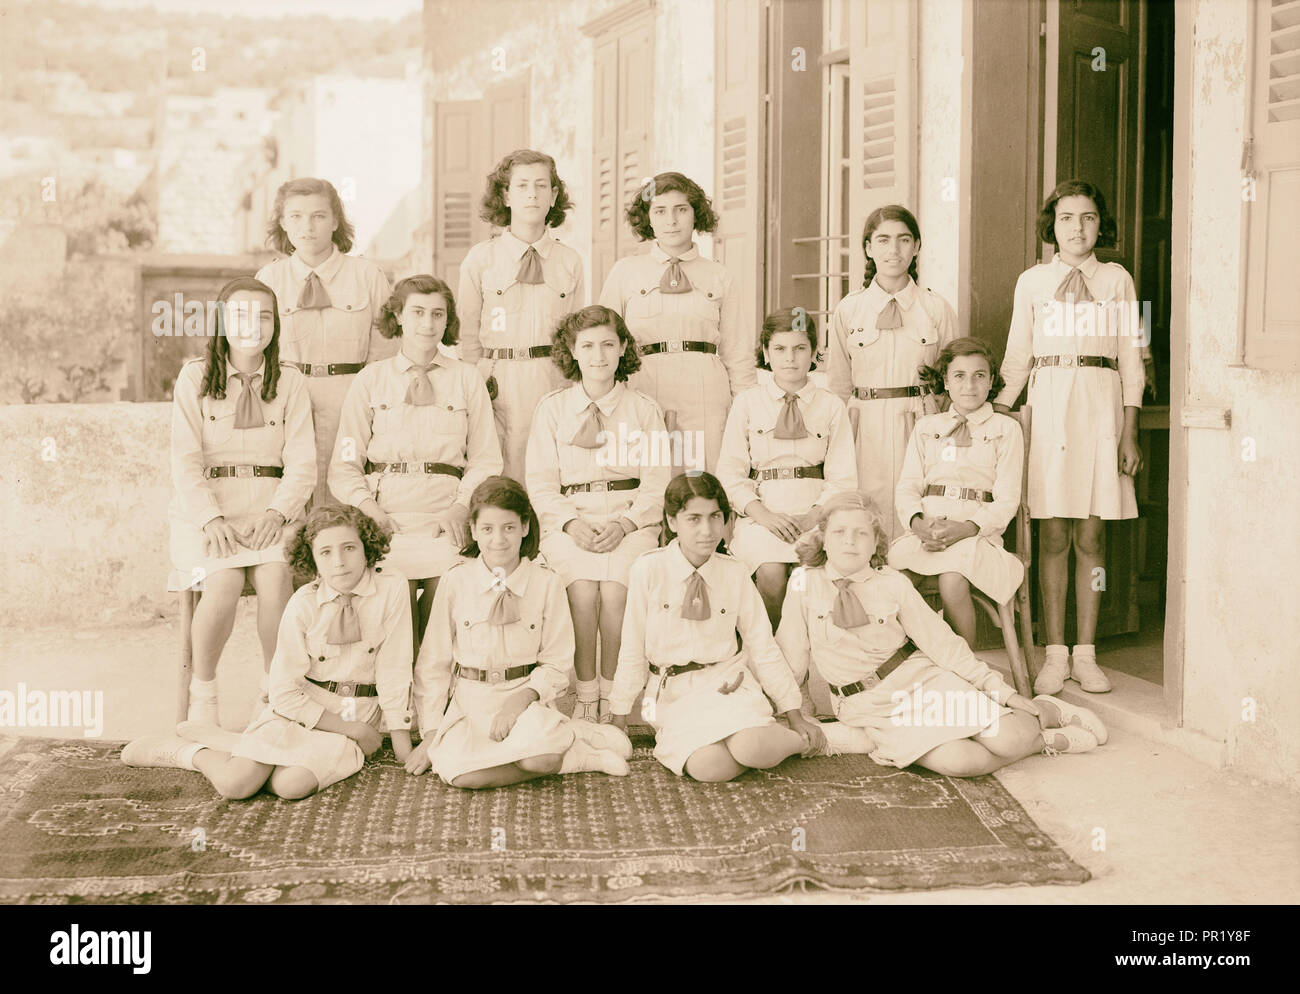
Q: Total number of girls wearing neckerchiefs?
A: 14